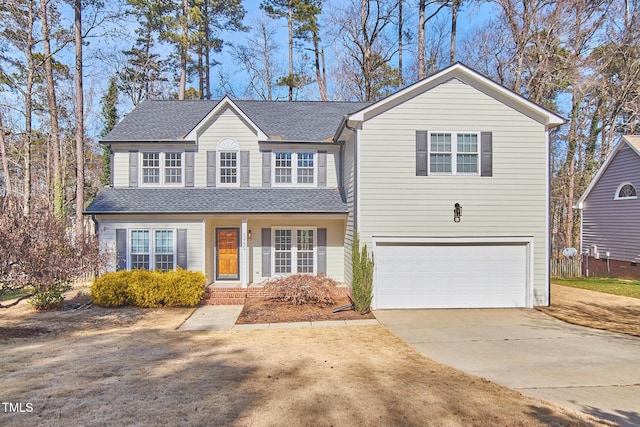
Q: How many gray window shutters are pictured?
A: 12